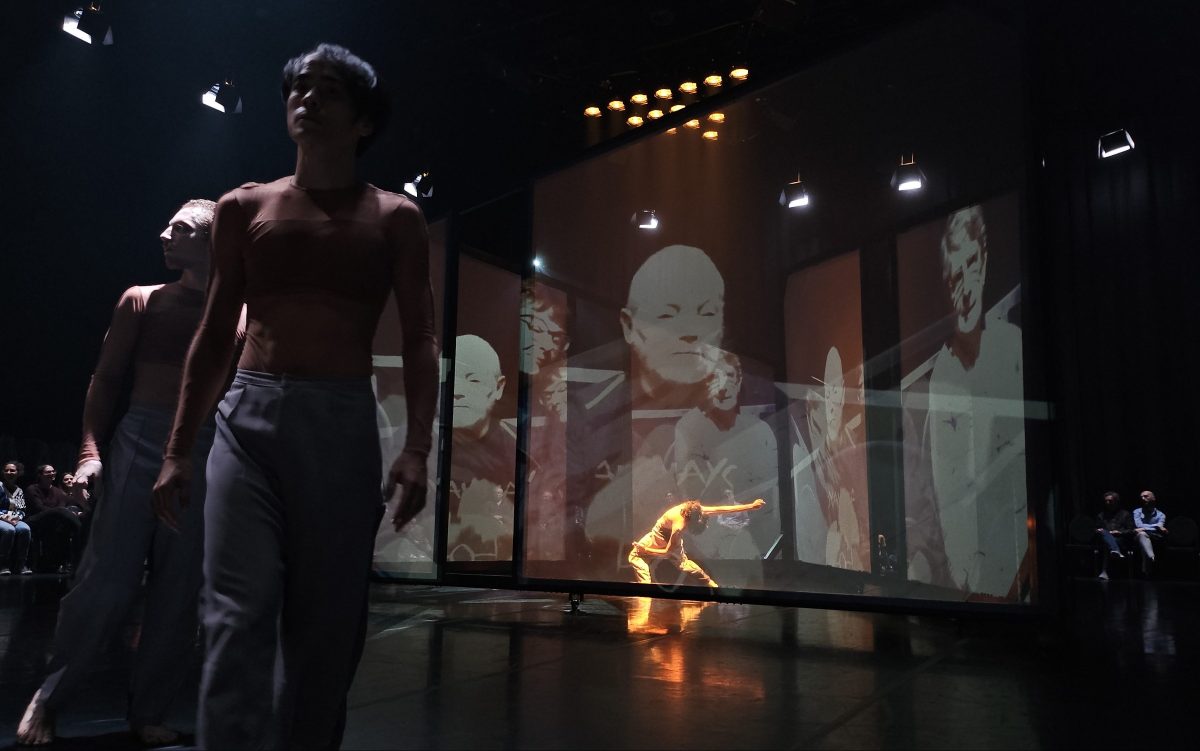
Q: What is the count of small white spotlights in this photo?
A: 7